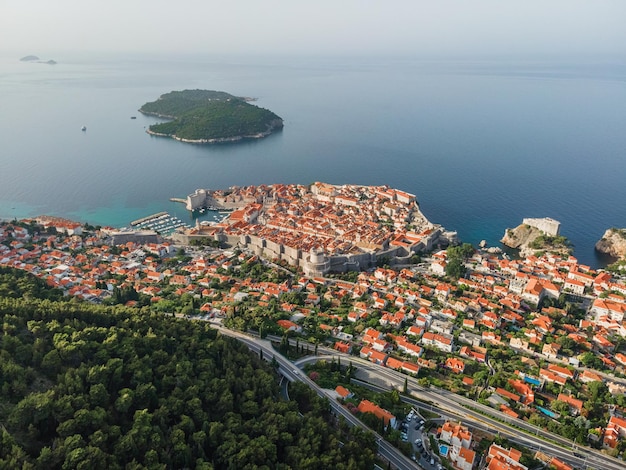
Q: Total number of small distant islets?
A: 2